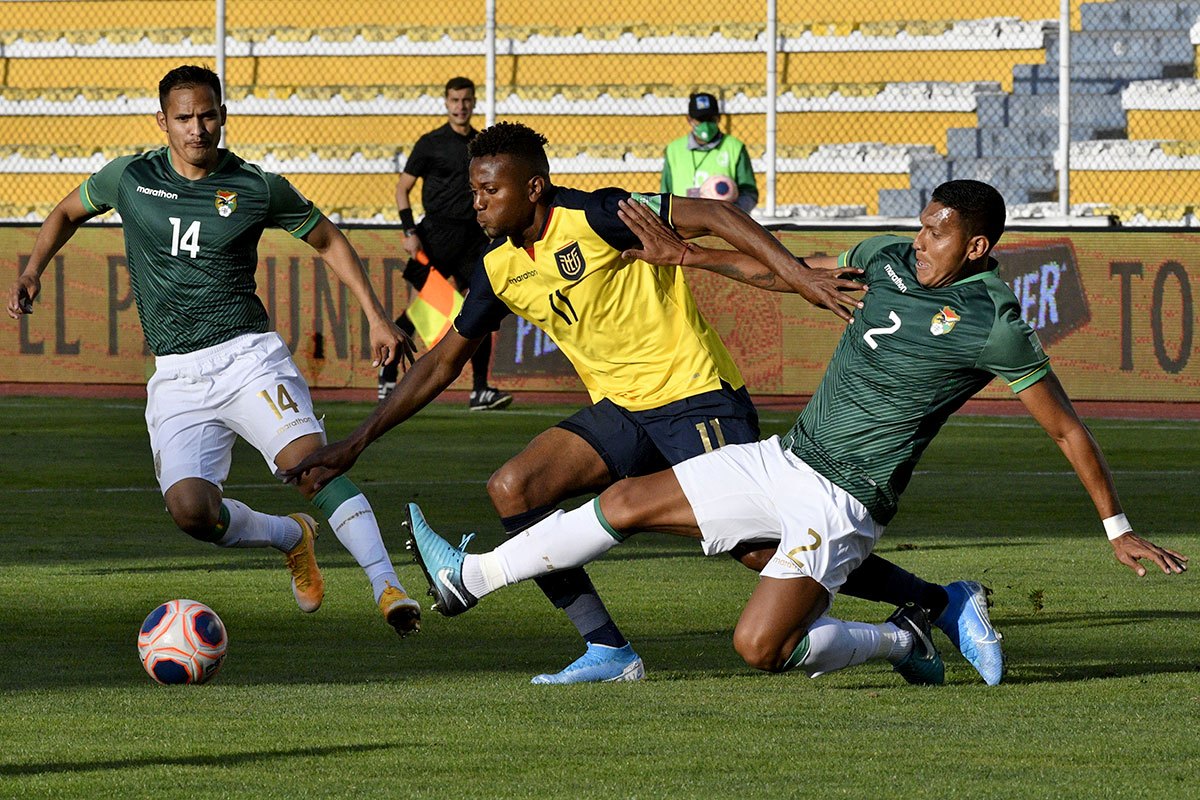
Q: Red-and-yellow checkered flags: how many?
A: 1